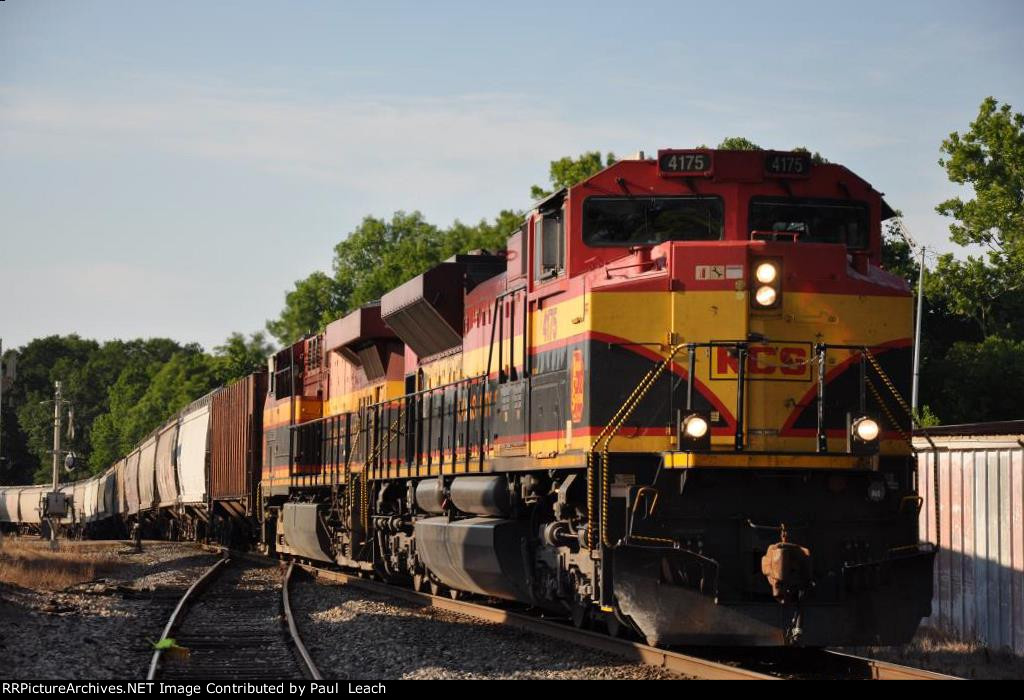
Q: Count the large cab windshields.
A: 2